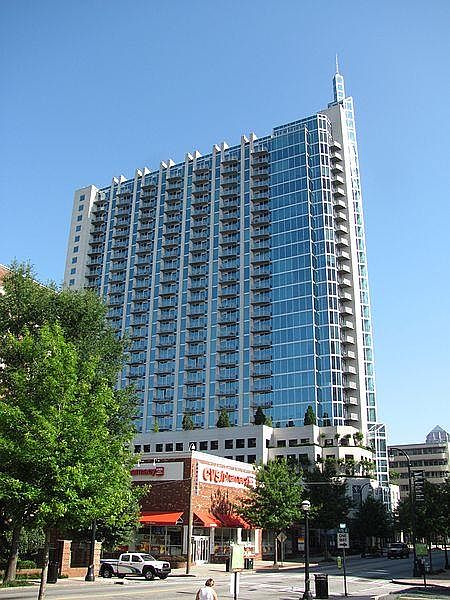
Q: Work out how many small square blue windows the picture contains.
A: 9